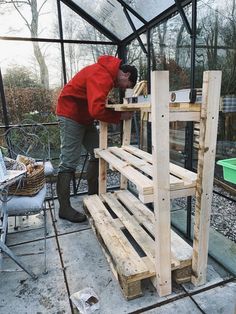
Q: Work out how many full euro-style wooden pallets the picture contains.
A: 1